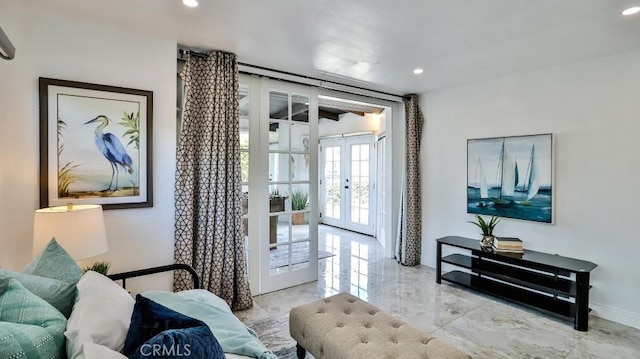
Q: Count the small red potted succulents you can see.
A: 0